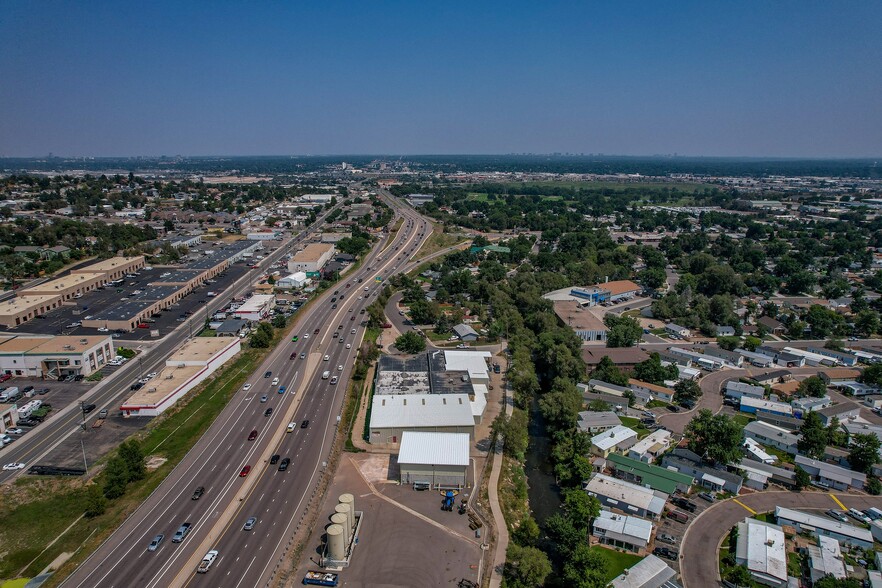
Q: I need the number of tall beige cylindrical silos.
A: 4